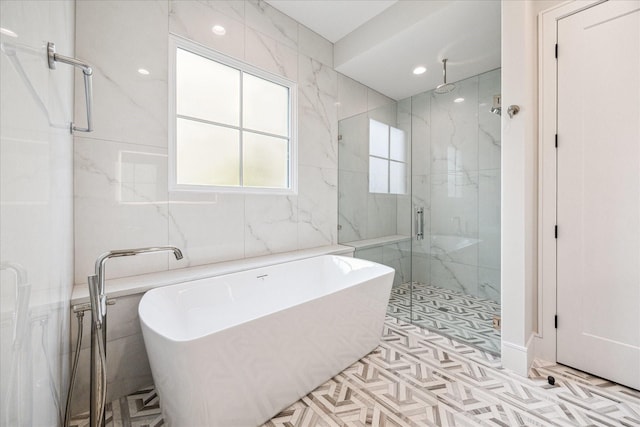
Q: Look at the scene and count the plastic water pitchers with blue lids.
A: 0